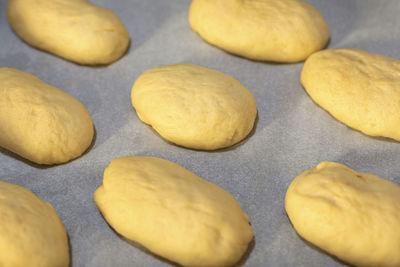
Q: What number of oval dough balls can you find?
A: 8